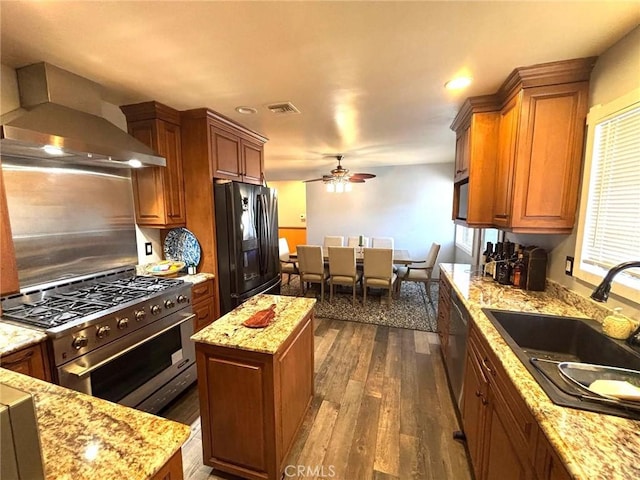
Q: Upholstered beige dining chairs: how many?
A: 8